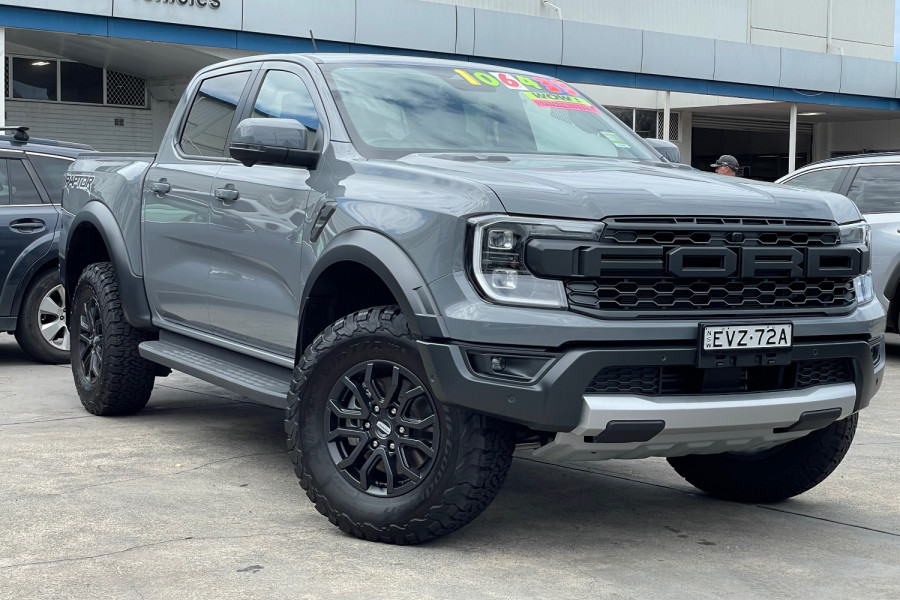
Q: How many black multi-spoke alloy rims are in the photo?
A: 2